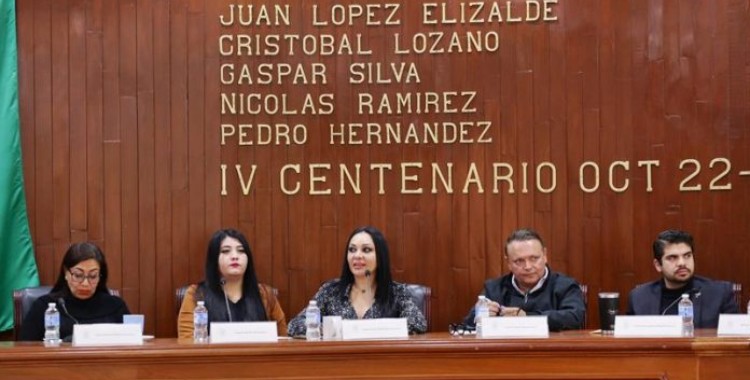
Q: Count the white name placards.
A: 6